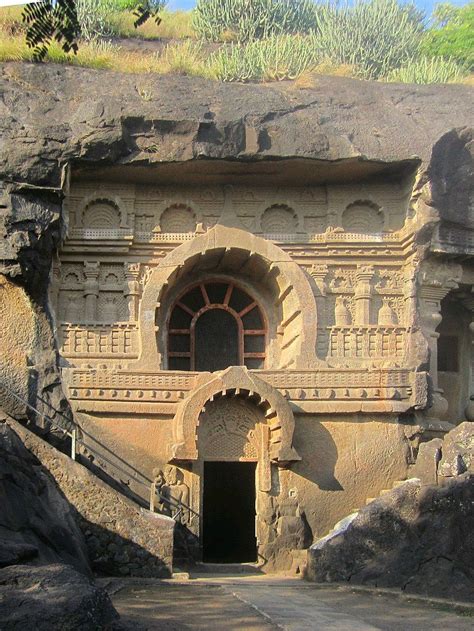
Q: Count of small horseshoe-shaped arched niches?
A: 4